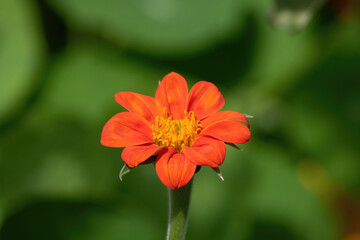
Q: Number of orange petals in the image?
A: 9